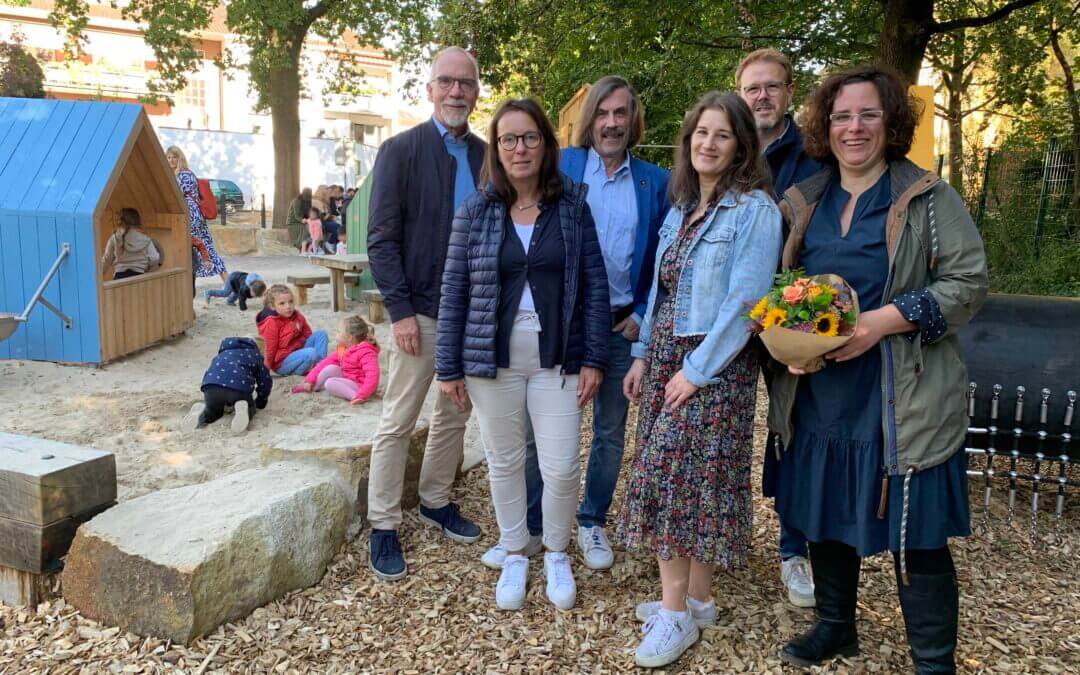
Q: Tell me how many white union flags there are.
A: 0